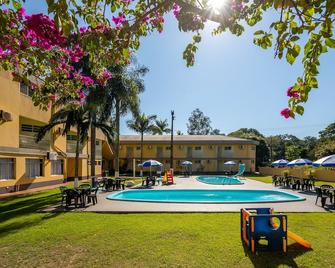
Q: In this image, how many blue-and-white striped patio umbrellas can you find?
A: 6